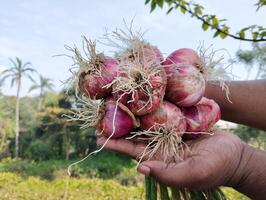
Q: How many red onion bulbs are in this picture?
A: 7